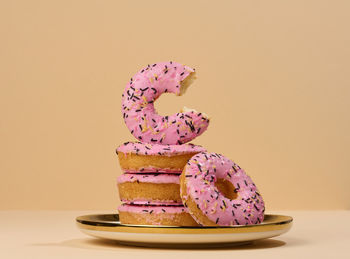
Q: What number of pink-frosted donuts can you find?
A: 5